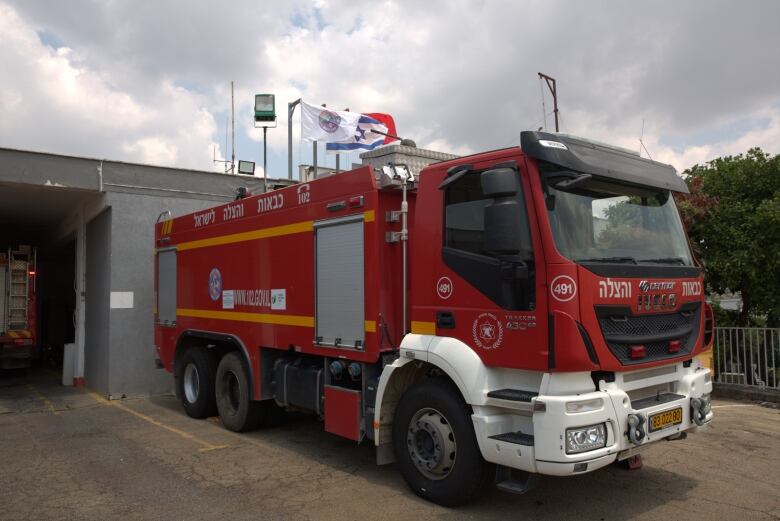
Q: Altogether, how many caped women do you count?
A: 0